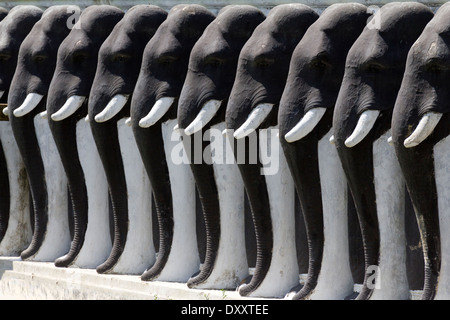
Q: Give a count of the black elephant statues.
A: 10